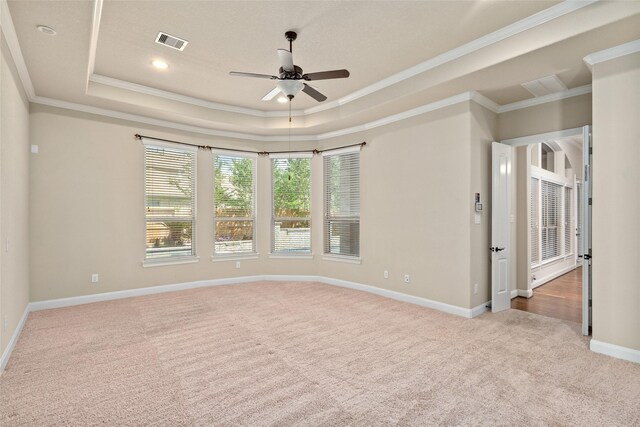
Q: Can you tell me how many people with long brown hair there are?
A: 0